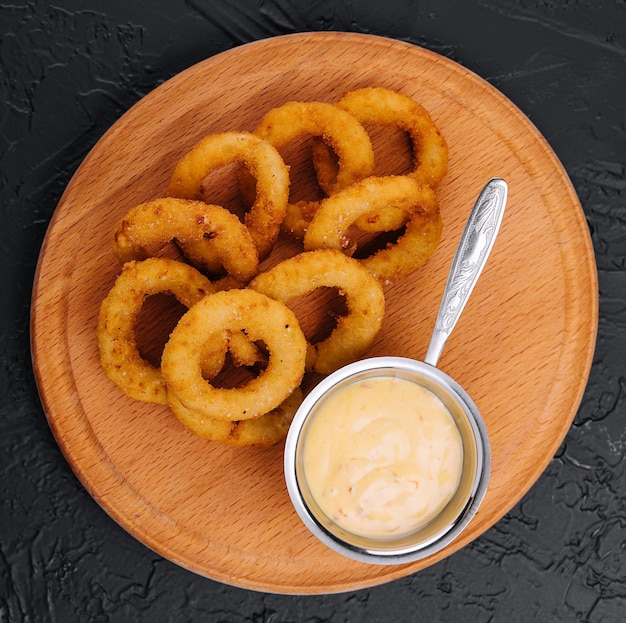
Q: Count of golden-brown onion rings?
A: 9